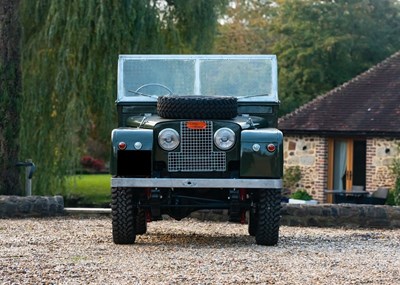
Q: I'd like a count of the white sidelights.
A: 2